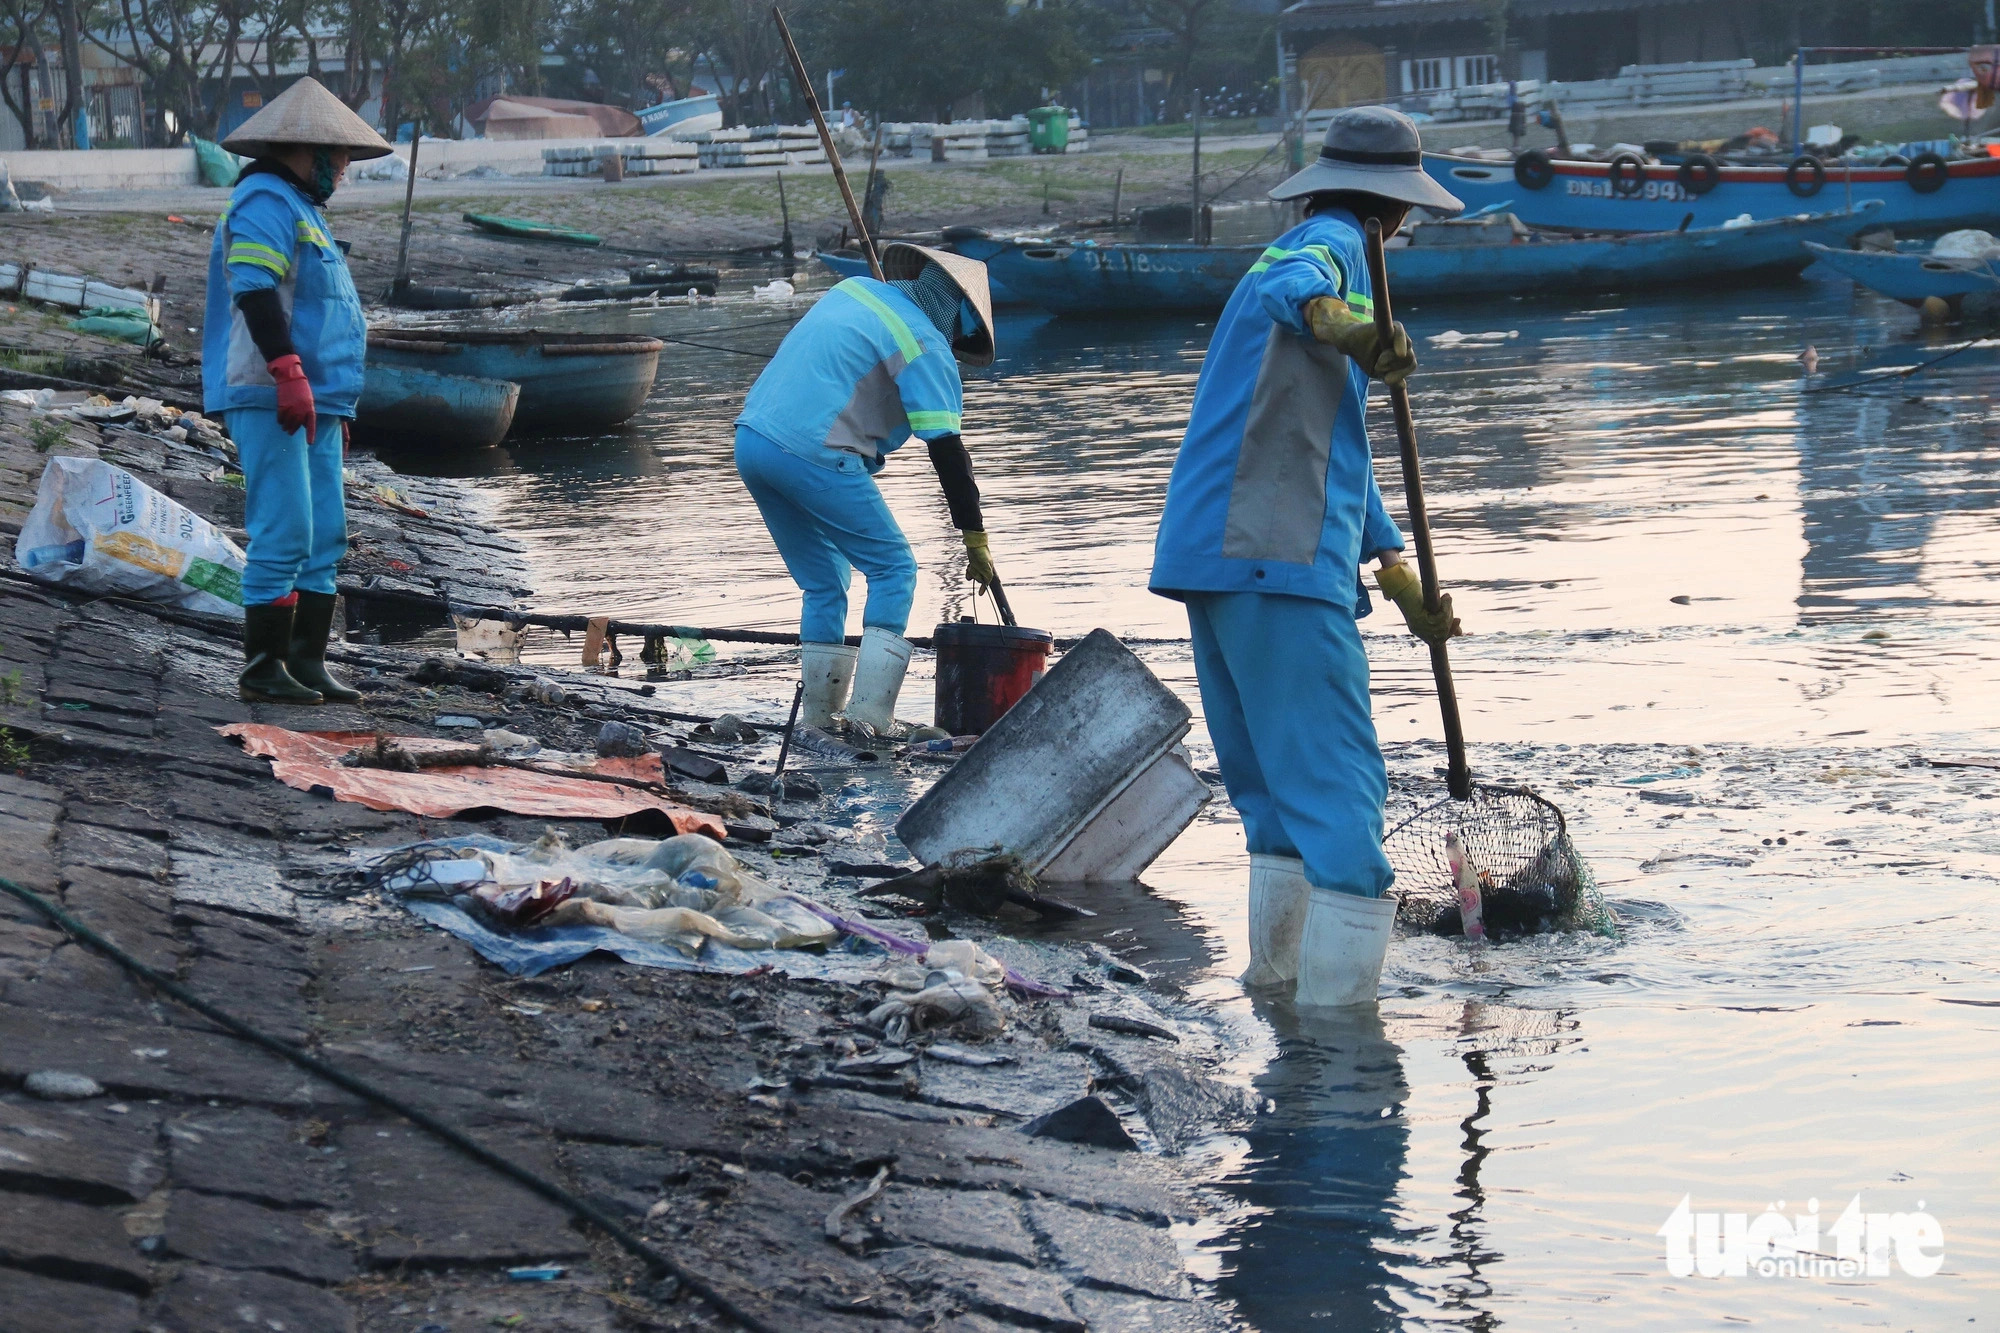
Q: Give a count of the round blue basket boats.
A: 2